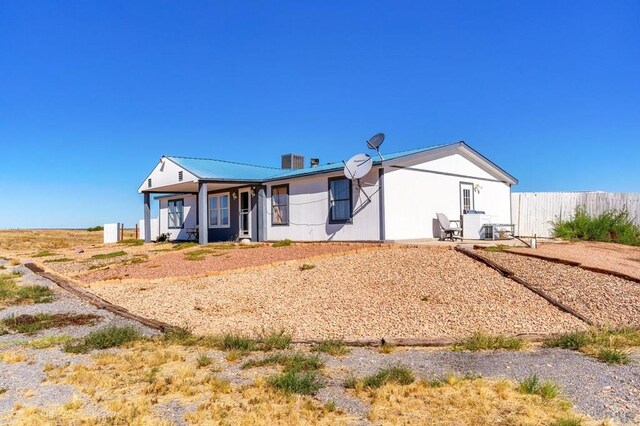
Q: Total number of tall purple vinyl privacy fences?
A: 0